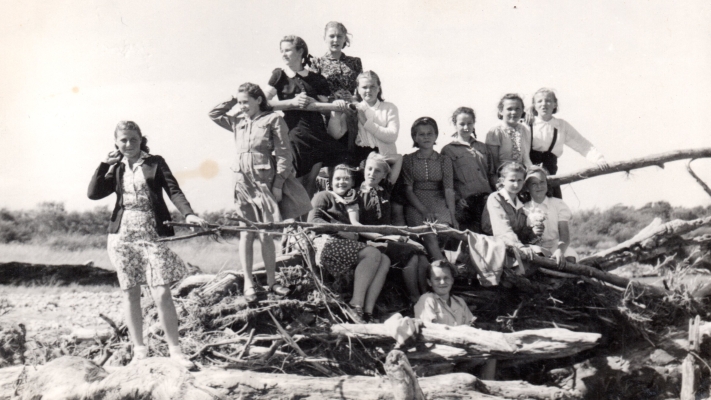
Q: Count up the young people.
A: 14